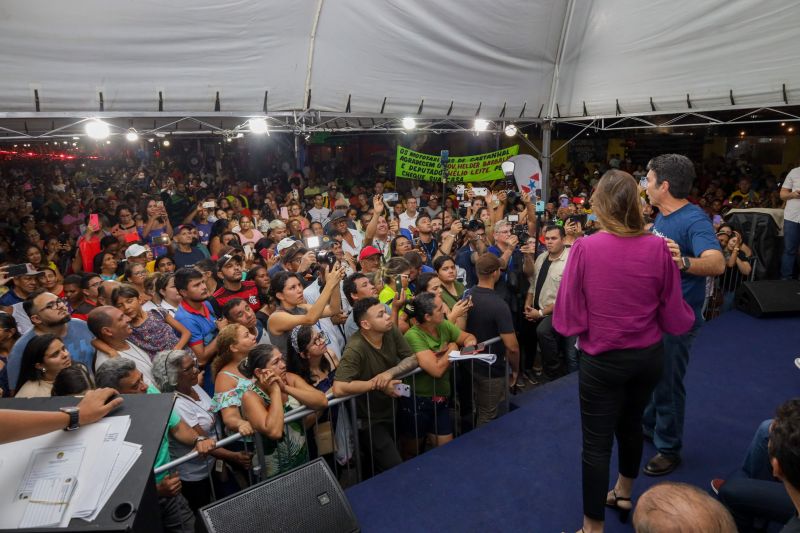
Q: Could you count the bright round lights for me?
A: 6